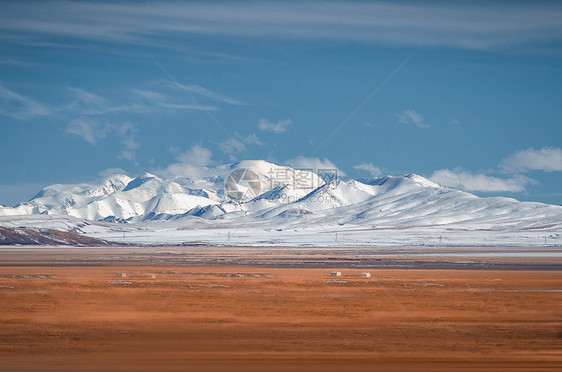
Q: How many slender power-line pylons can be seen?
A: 5